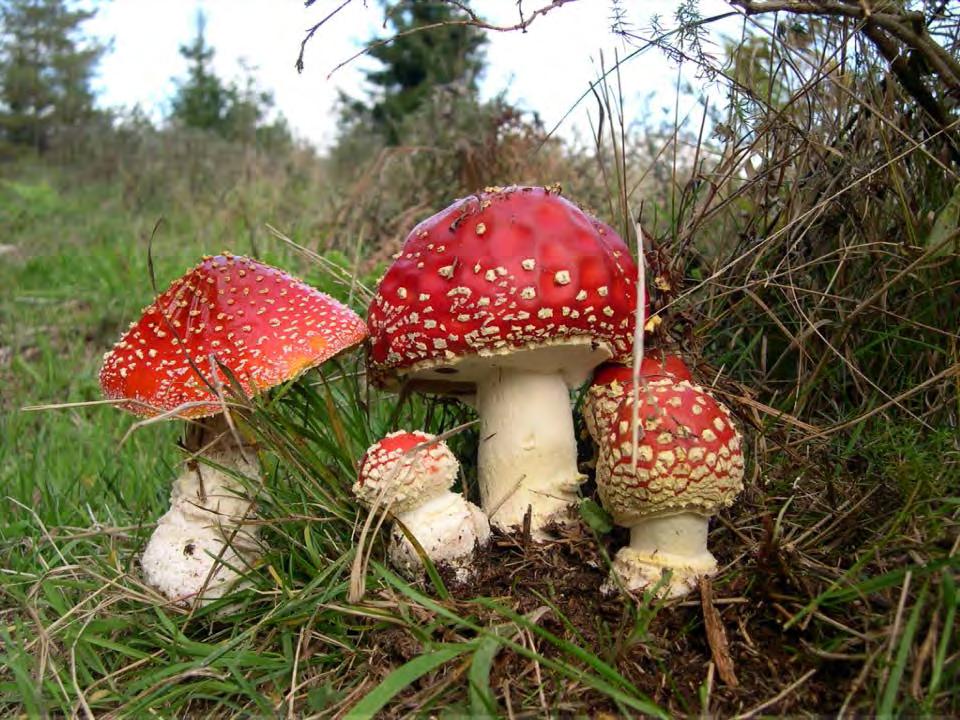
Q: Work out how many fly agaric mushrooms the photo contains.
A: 5